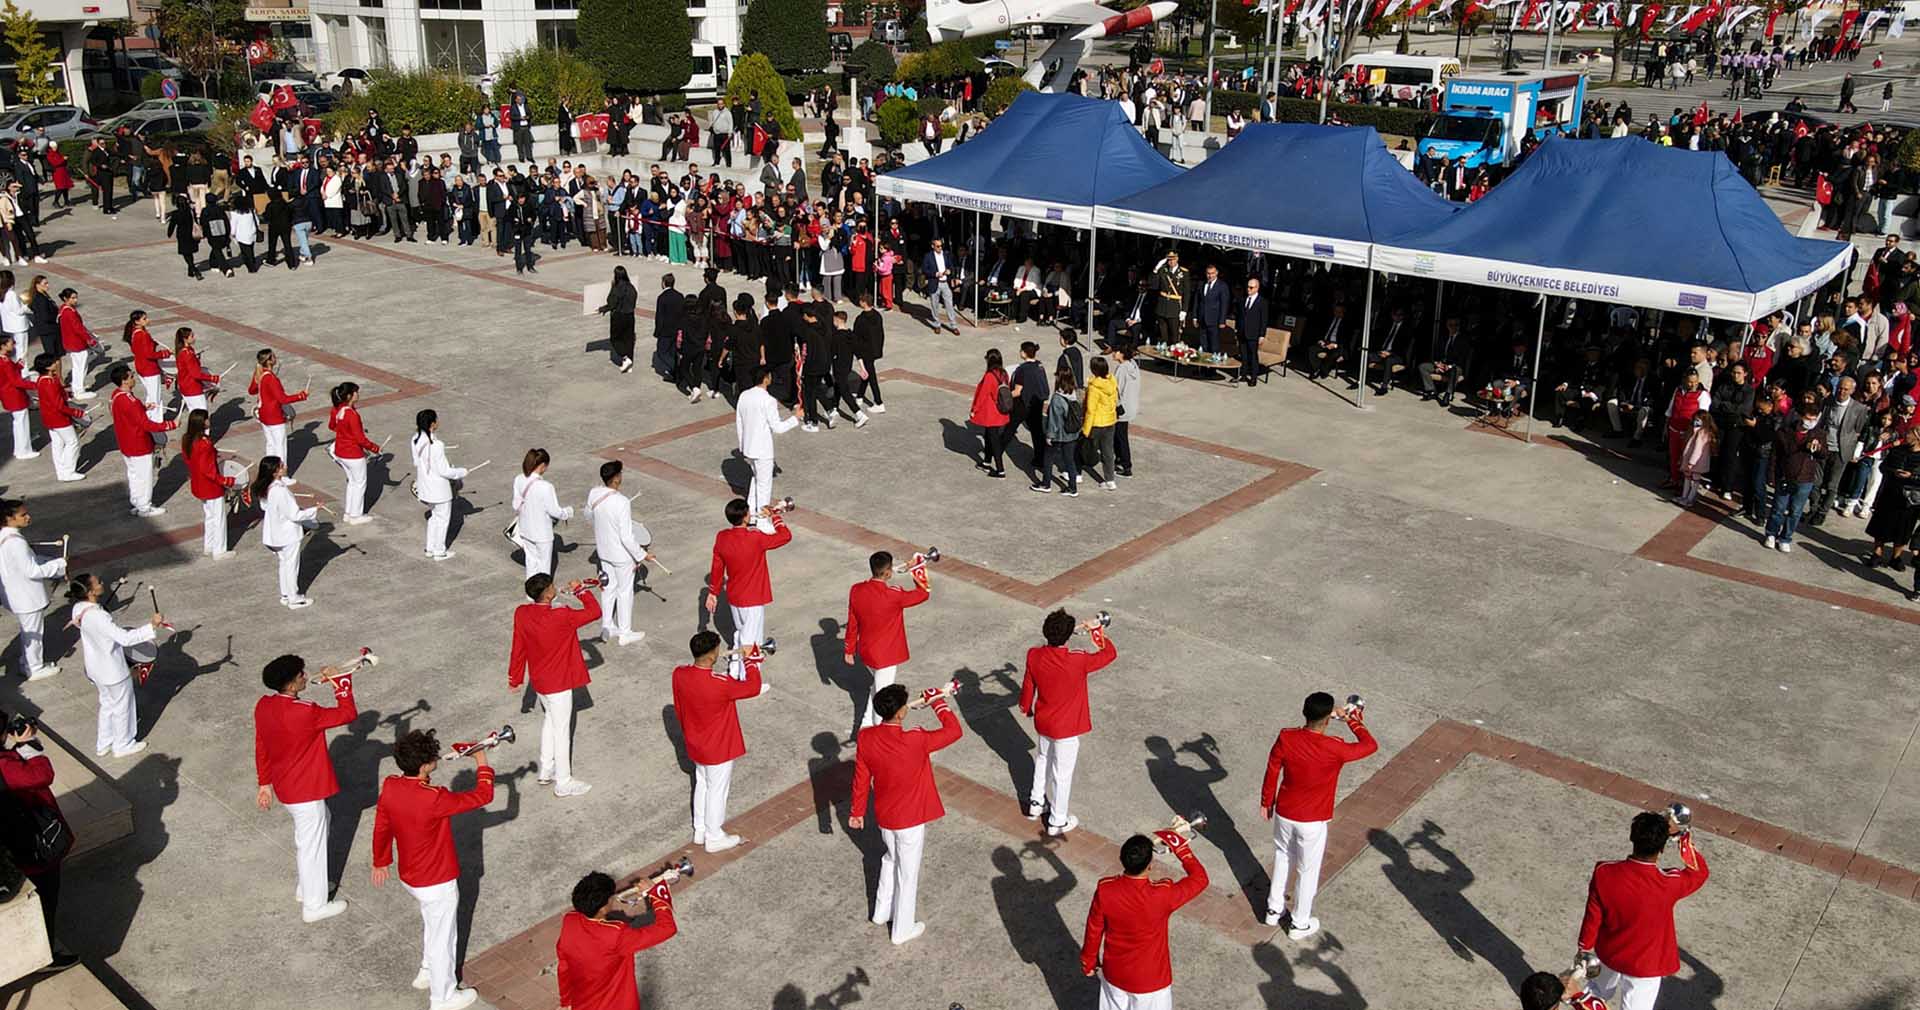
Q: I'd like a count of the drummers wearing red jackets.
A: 9